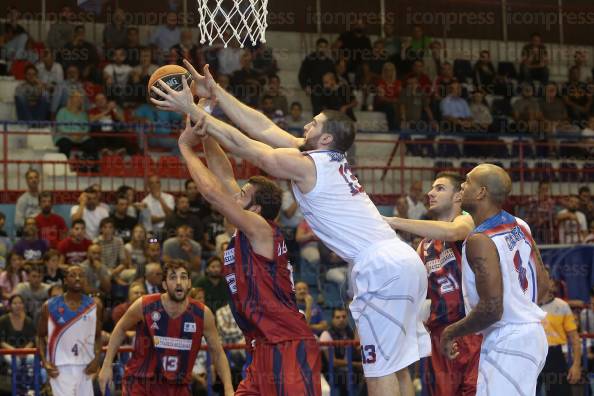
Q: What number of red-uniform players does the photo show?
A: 3